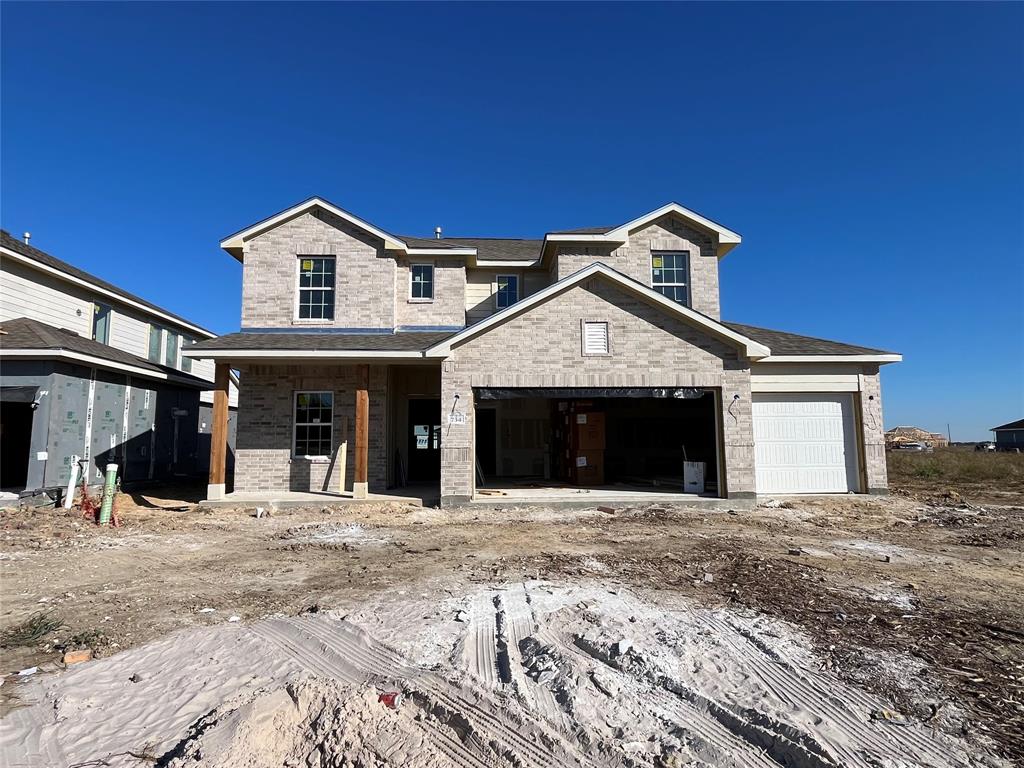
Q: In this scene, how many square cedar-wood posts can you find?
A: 2